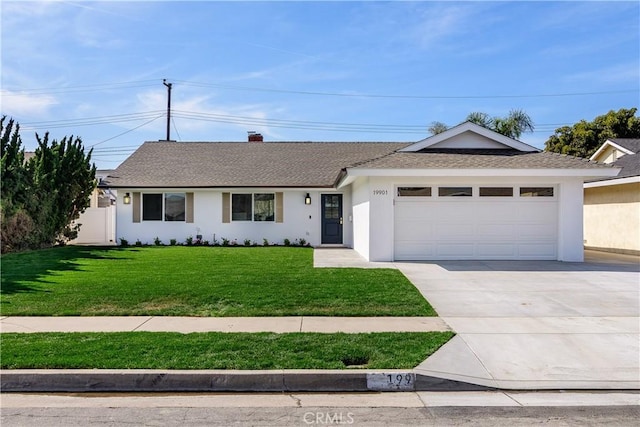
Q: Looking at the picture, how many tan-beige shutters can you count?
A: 4